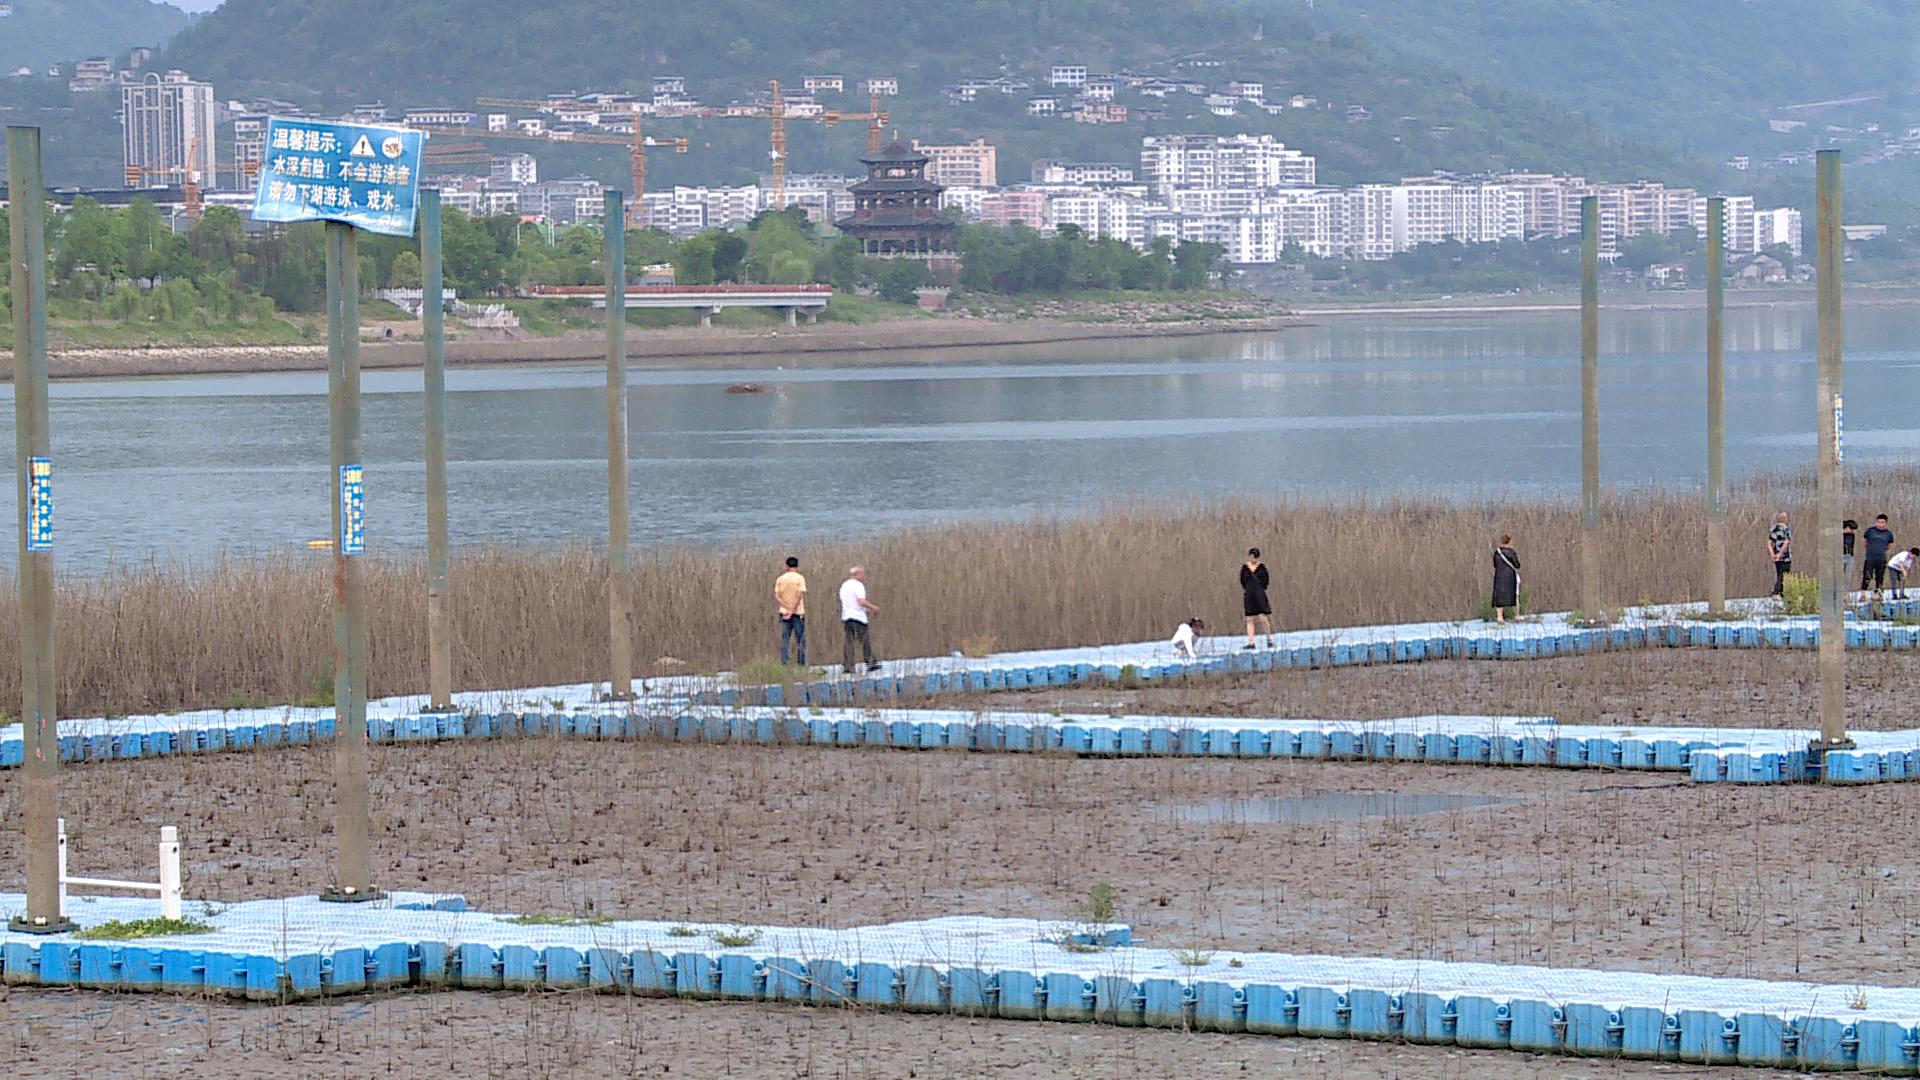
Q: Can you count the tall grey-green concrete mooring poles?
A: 7